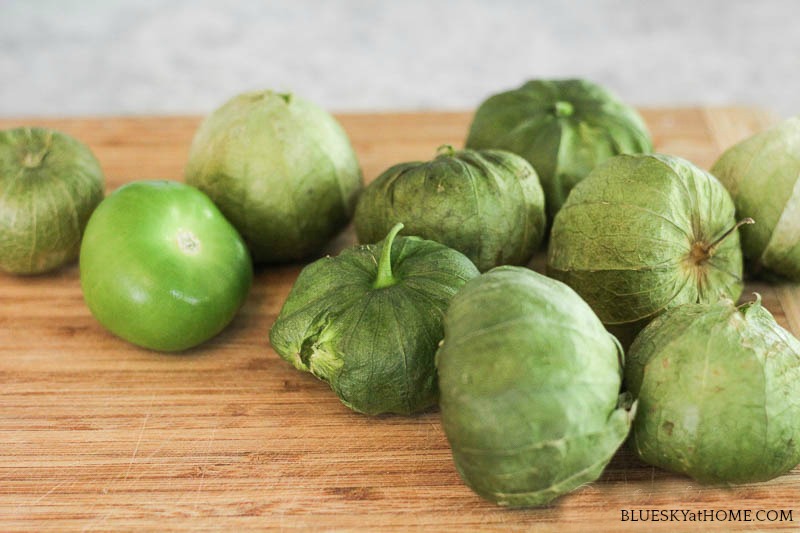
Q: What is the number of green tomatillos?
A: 10